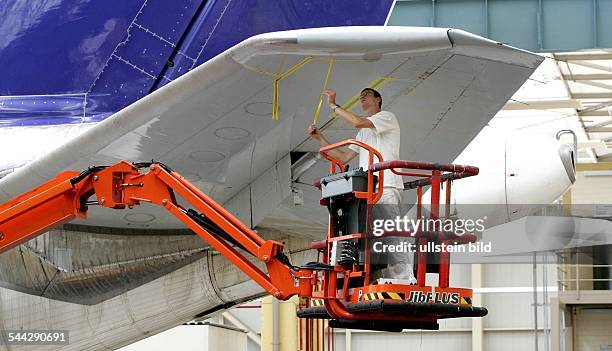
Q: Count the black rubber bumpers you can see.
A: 2